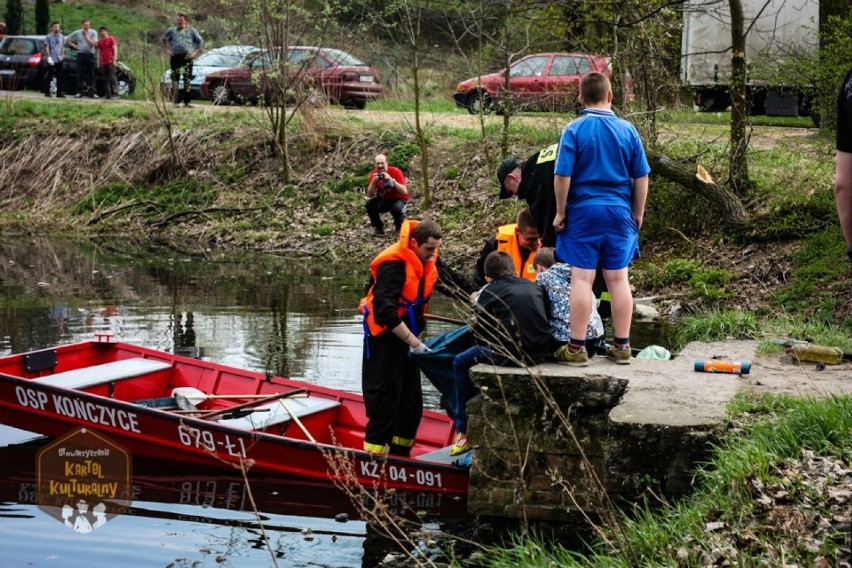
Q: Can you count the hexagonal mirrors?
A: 0